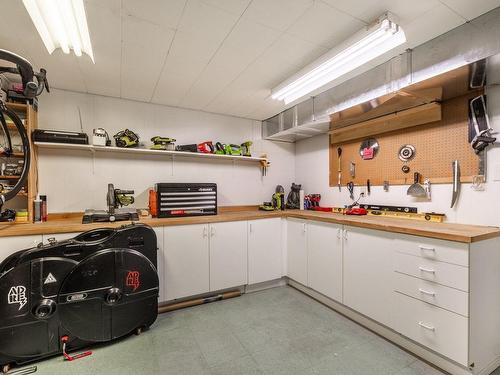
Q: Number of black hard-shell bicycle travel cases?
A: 1